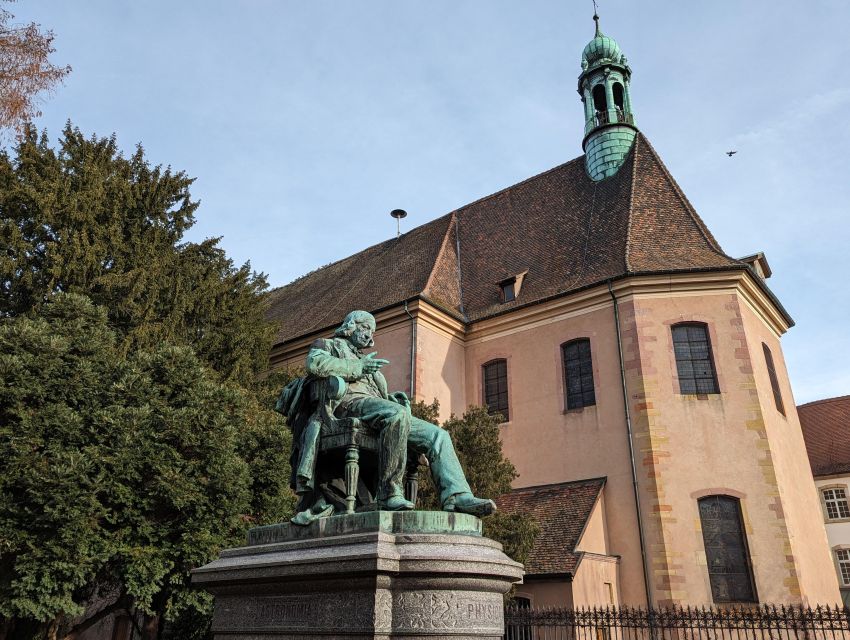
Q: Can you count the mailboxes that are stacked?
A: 0